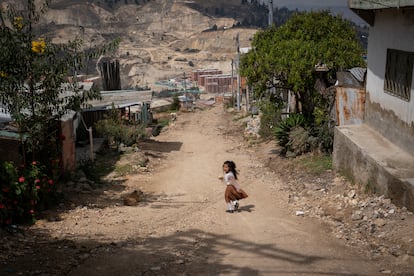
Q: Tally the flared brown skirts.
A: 1